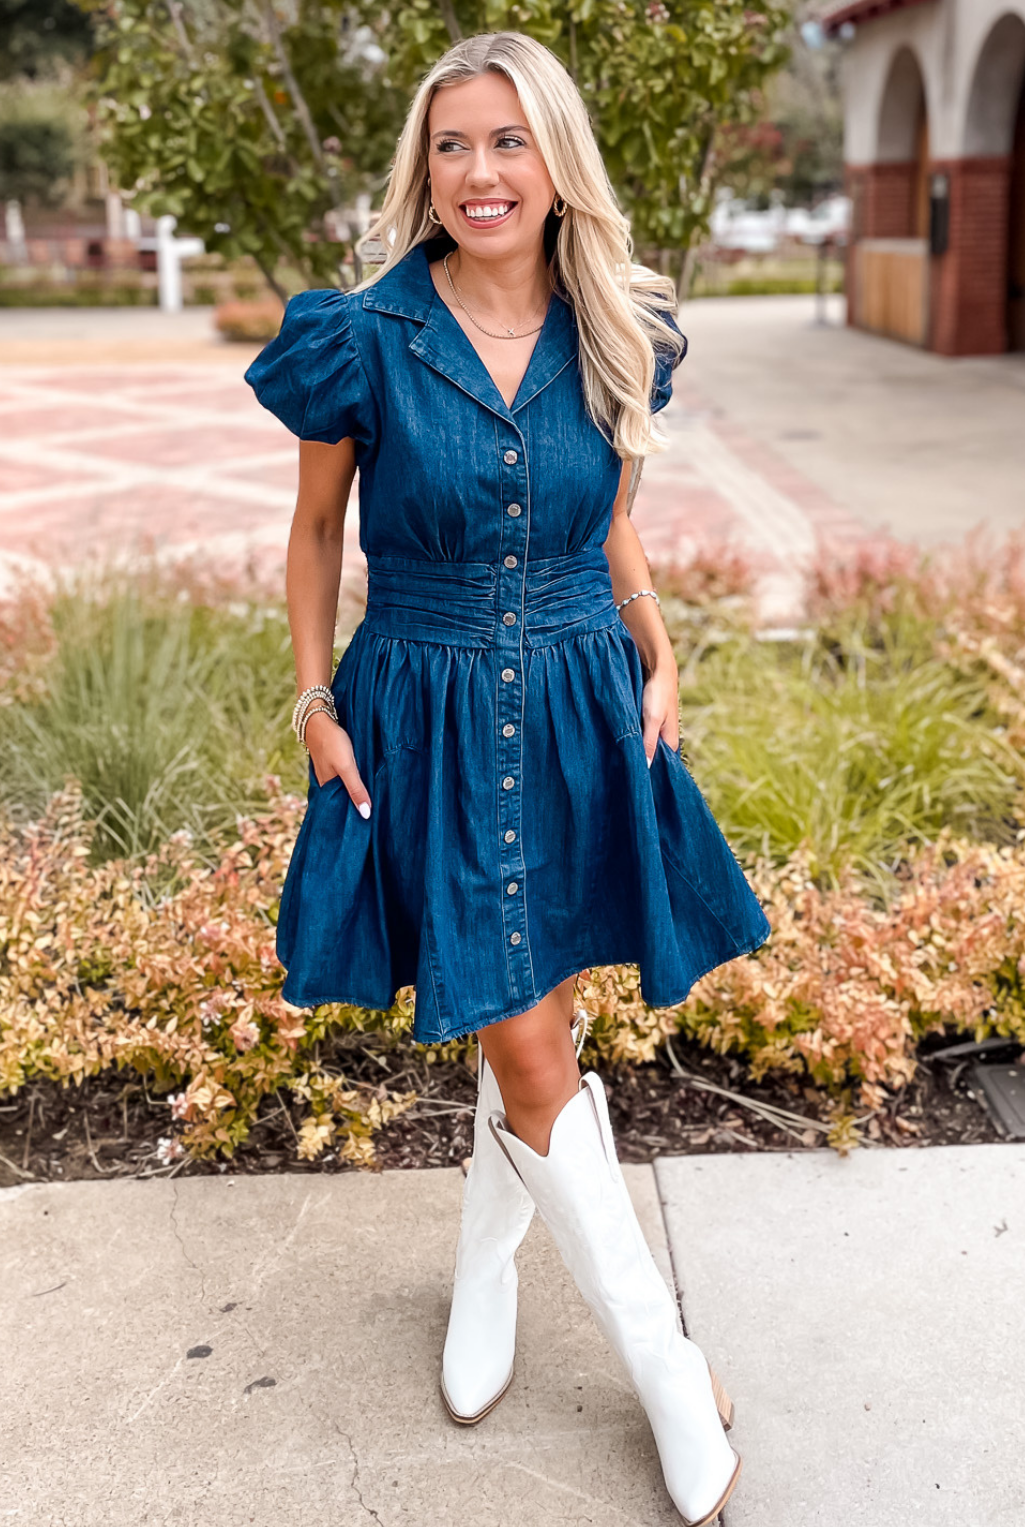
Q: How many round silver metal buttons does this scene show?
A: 10